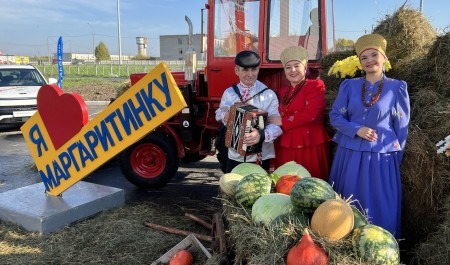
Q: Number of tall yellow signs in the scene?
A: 1